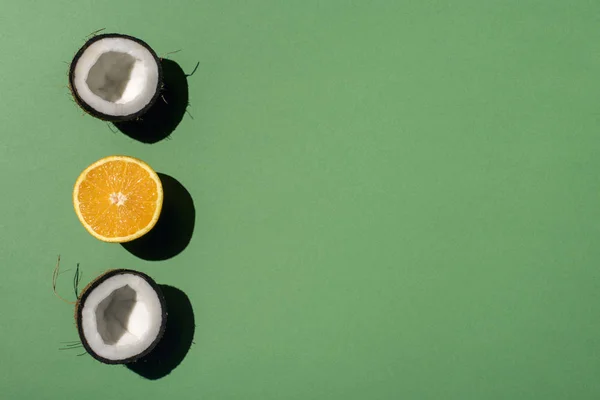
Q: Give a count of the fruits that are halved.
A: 3